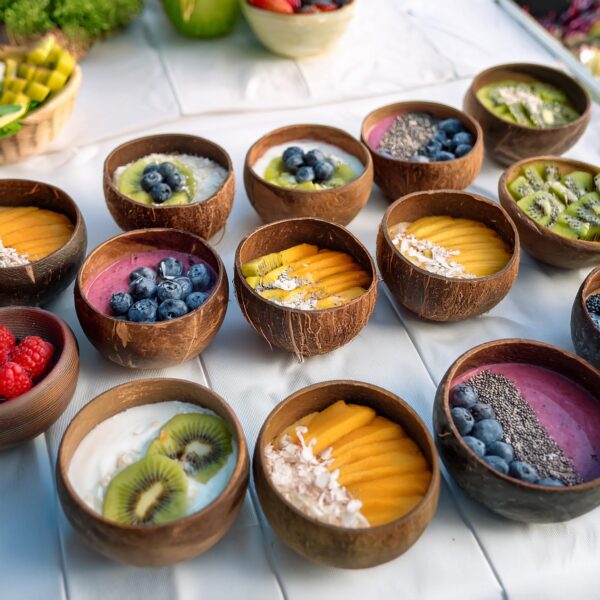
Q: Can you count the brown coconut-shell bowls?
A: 14